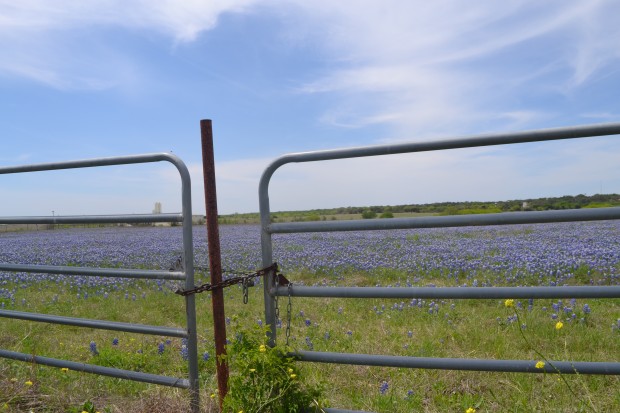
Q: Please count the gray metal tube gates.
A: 2